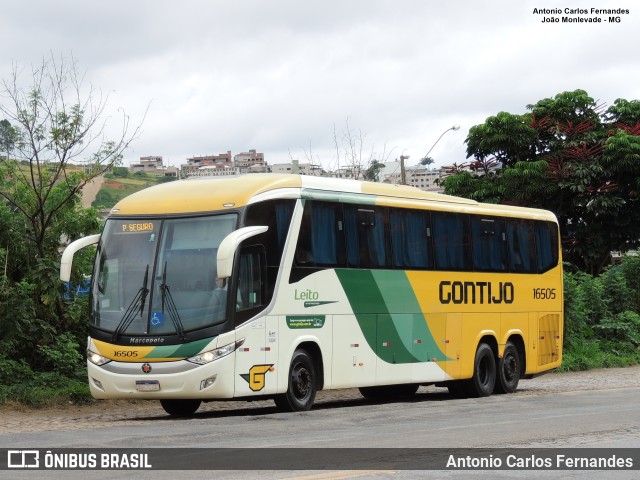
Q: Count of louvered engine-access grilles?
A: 1